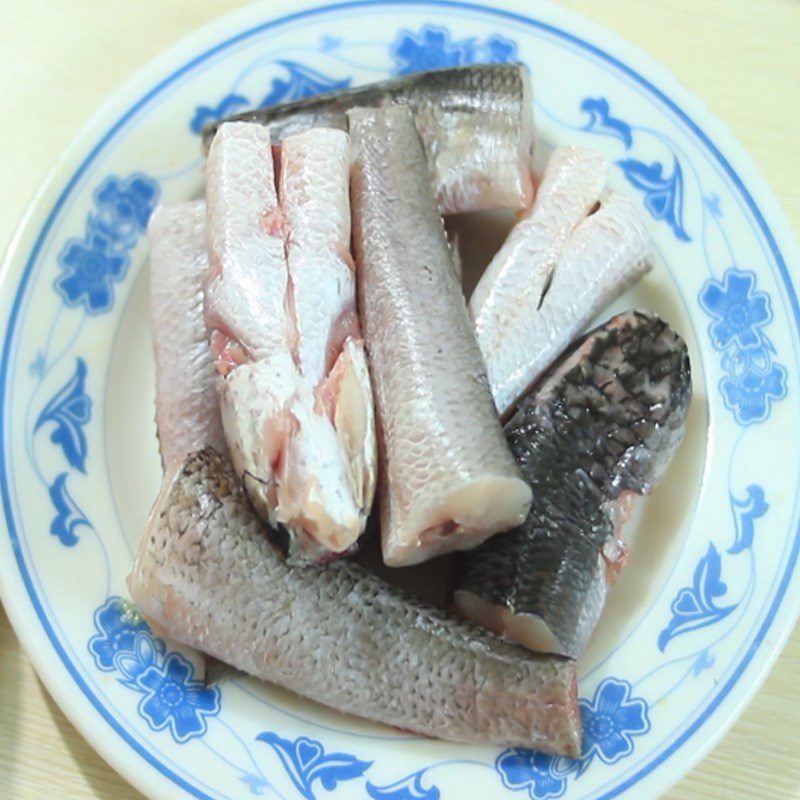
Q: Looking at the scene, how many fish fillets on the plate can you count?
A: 7